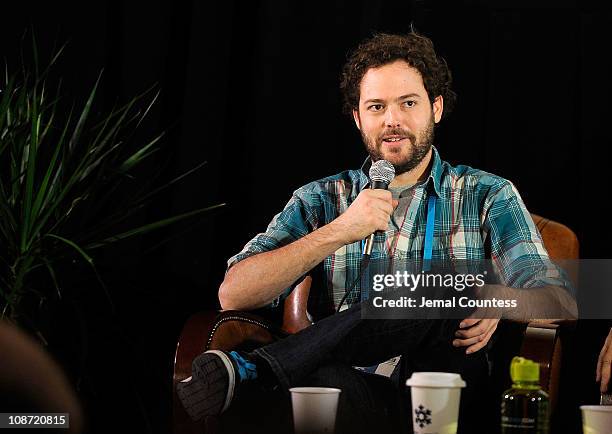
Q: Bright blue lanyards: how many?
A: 1